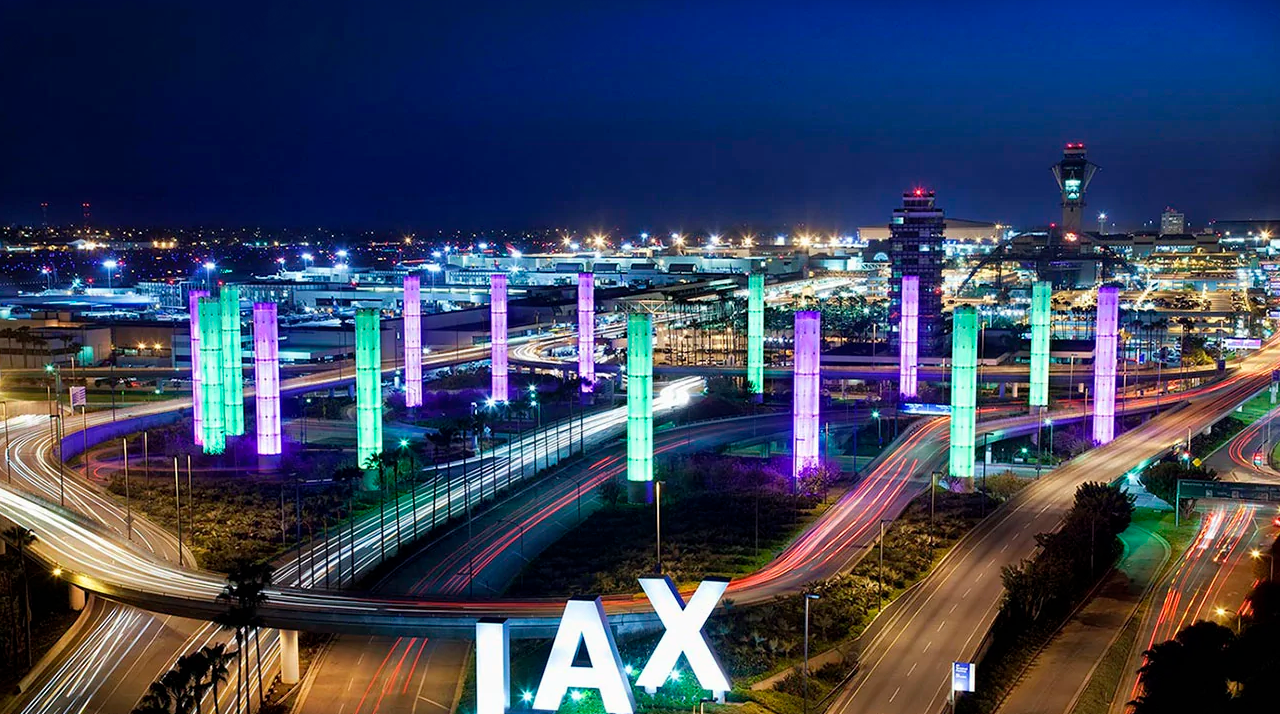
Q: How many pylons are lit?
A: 15